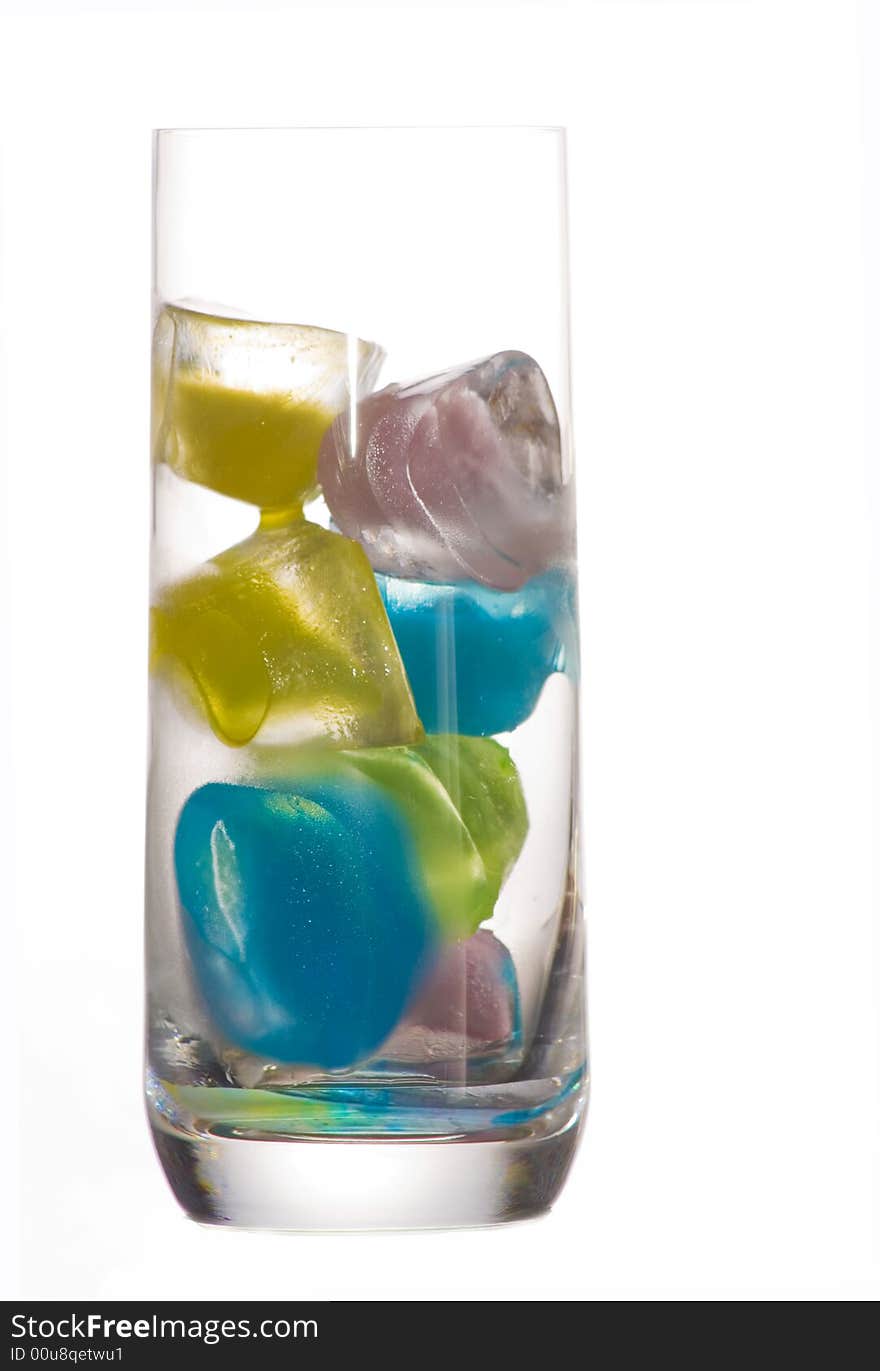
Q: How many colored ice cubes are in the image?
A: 7